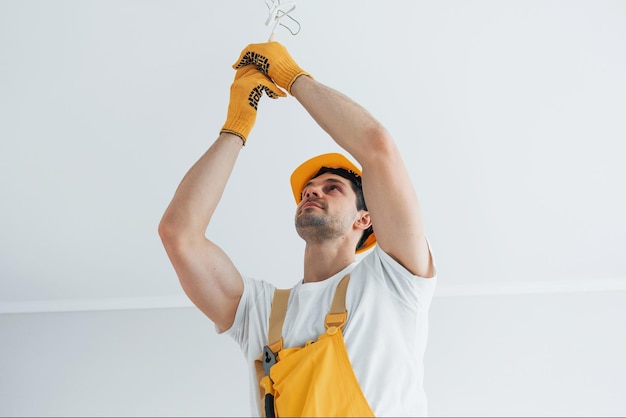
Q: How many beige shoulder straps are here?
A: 2